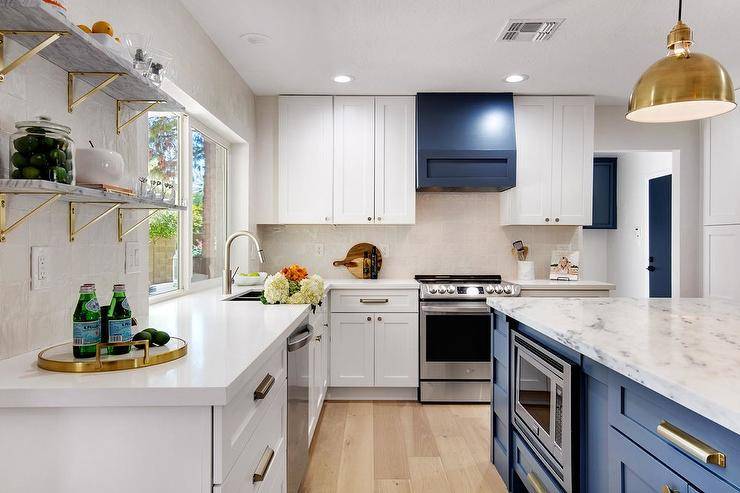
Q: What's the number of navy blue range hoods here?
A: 1